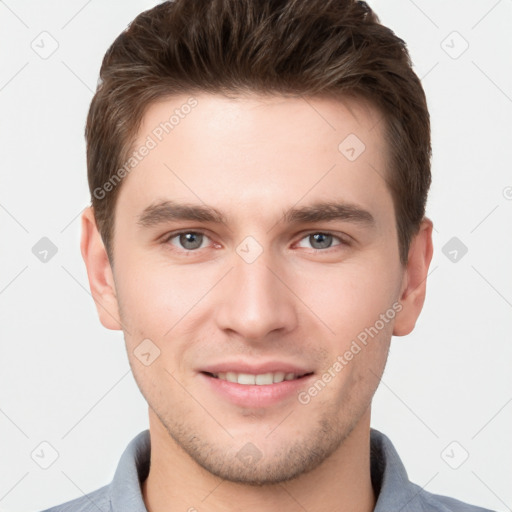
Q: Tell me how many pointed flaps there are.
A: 2